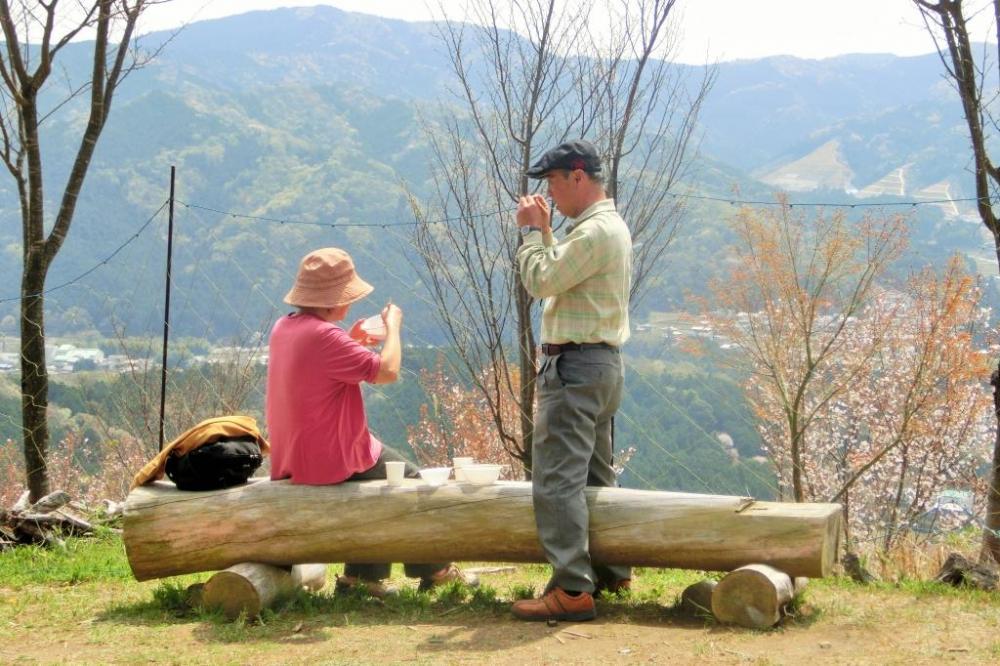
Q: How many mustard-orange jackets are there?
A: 1